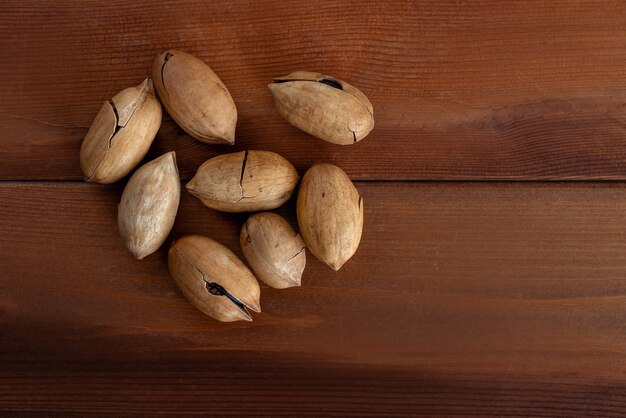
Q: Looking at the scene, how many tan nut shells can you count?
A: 8